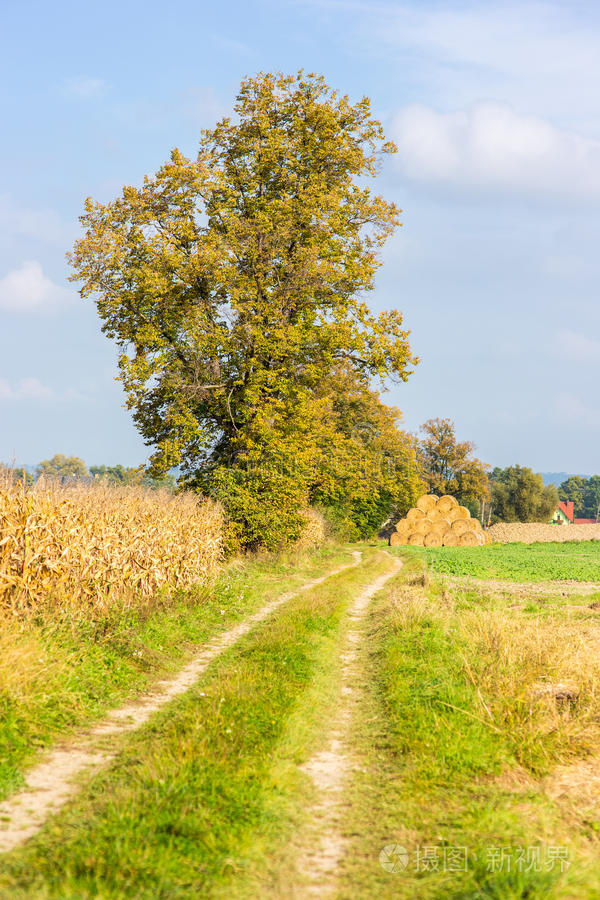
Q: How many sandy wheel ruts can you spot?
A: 2